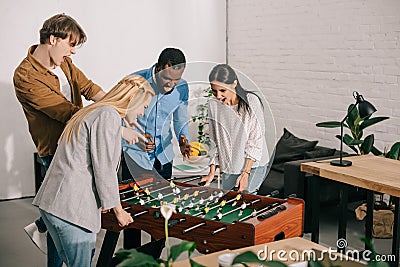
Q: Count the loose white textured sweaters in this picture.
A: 1